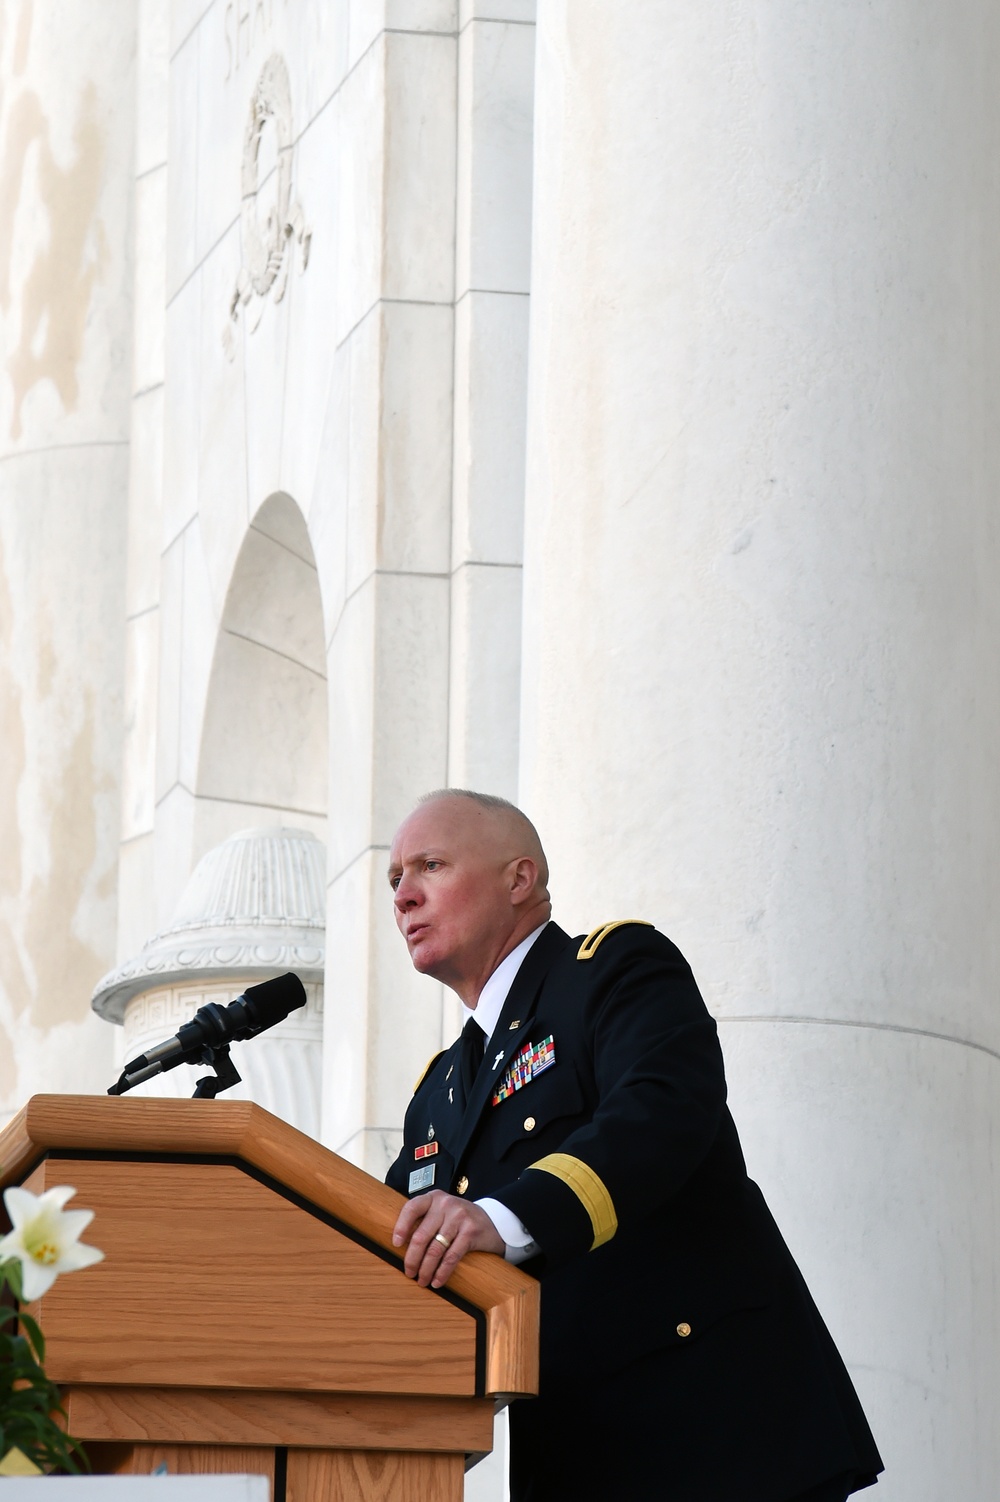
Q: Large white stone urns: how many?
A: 1